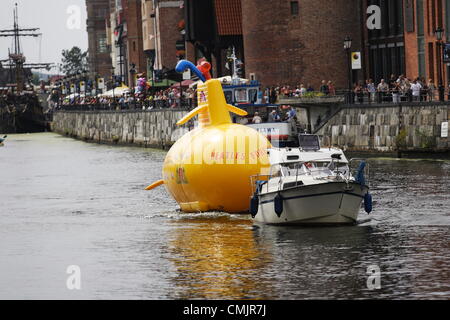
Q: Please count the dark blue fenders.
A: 3